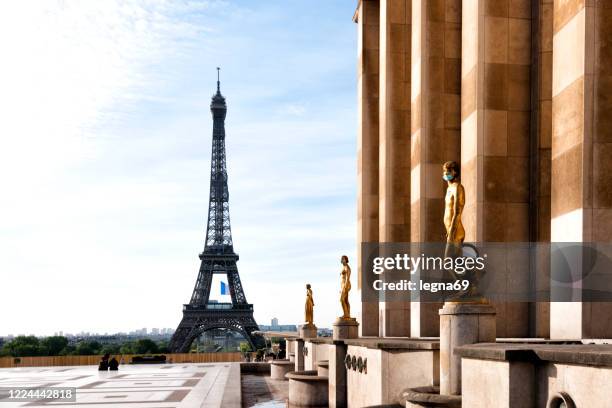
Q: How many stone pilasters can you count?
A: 5